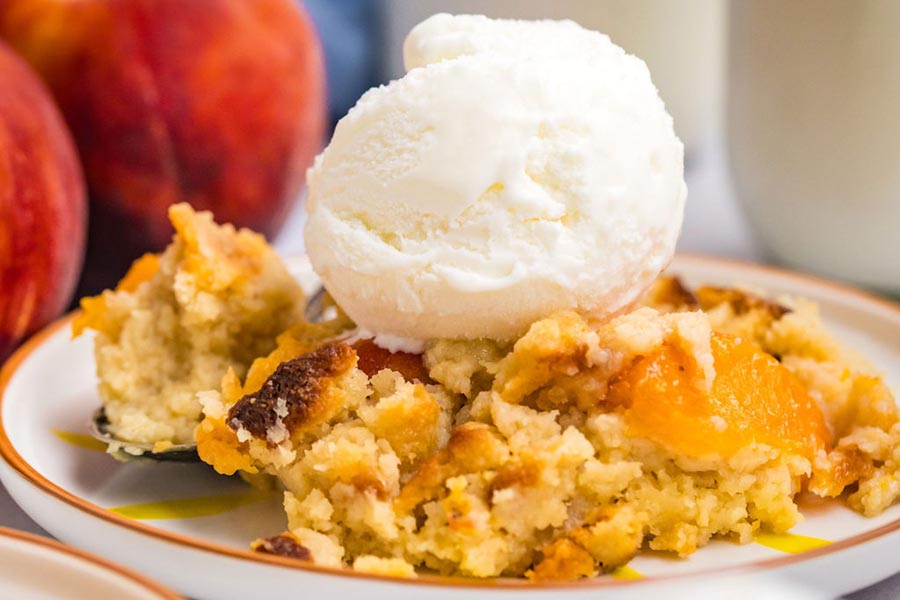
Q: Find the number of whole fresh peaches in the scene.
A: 2